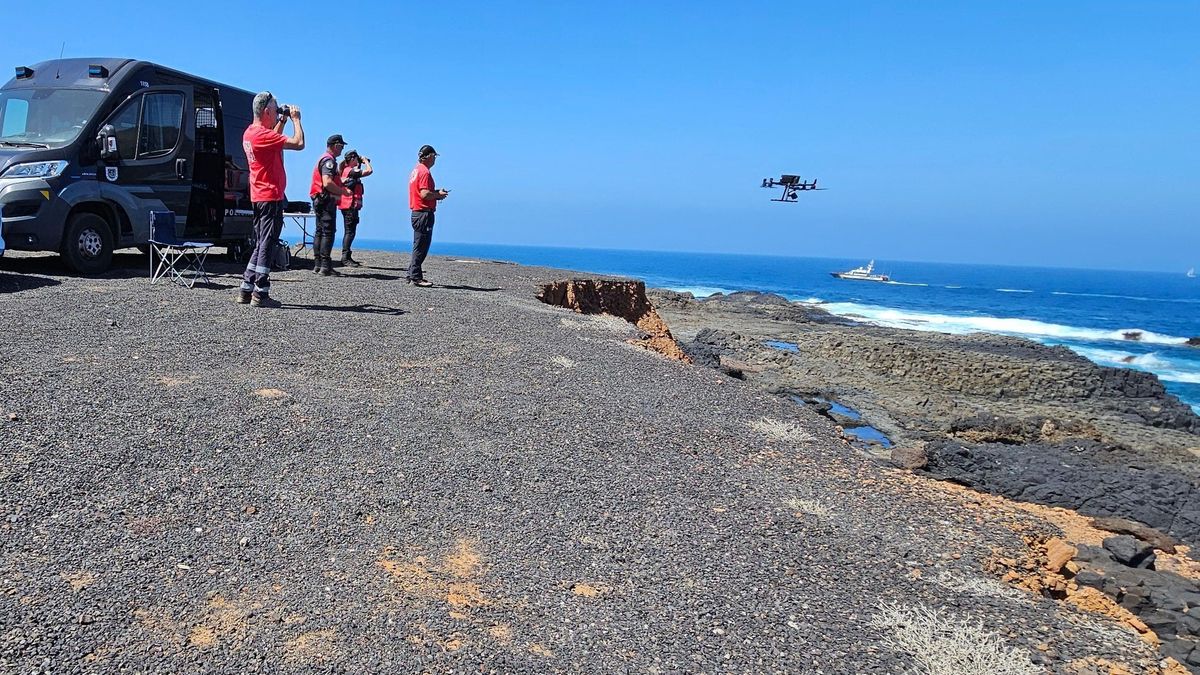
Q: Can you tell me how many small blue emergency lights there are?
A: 2